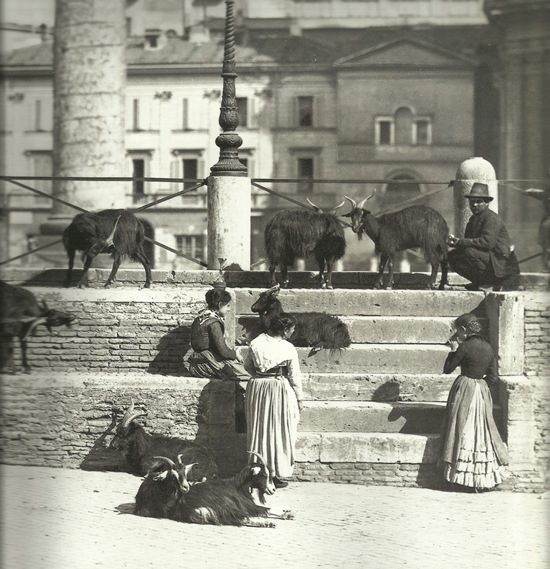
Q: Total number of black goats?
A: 8